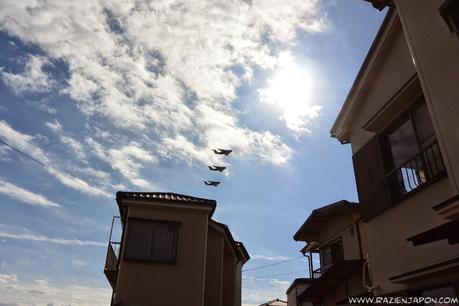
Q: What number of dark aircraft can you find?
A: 3